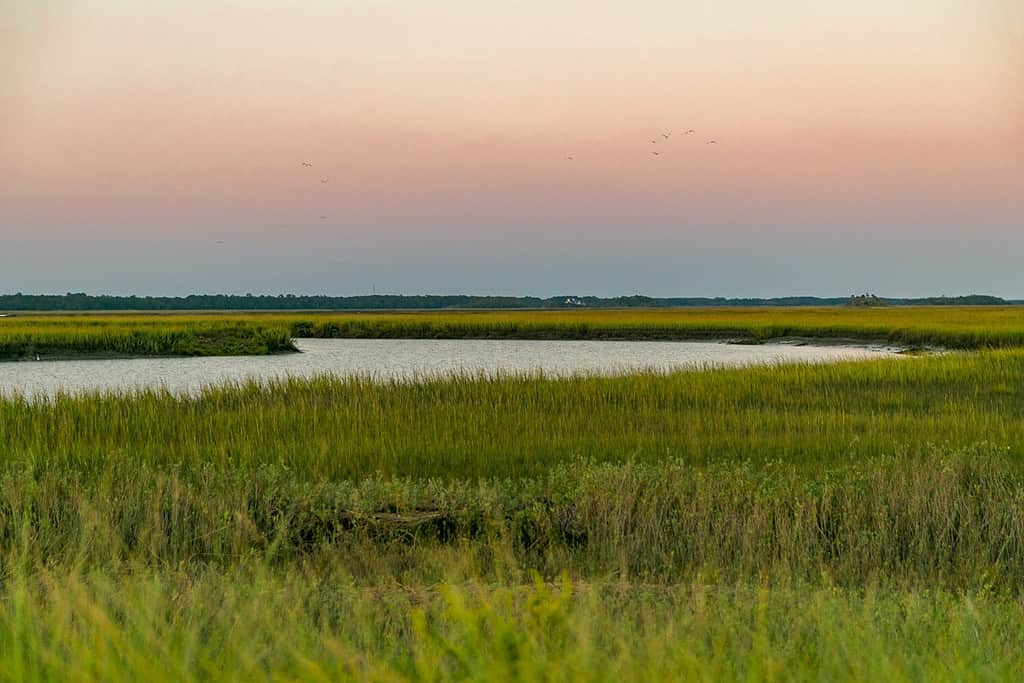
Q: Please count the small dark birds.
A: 10